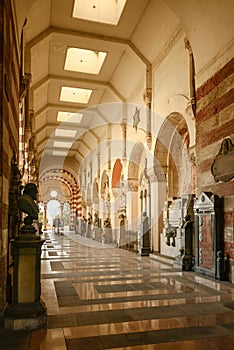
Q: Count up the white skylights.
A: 7